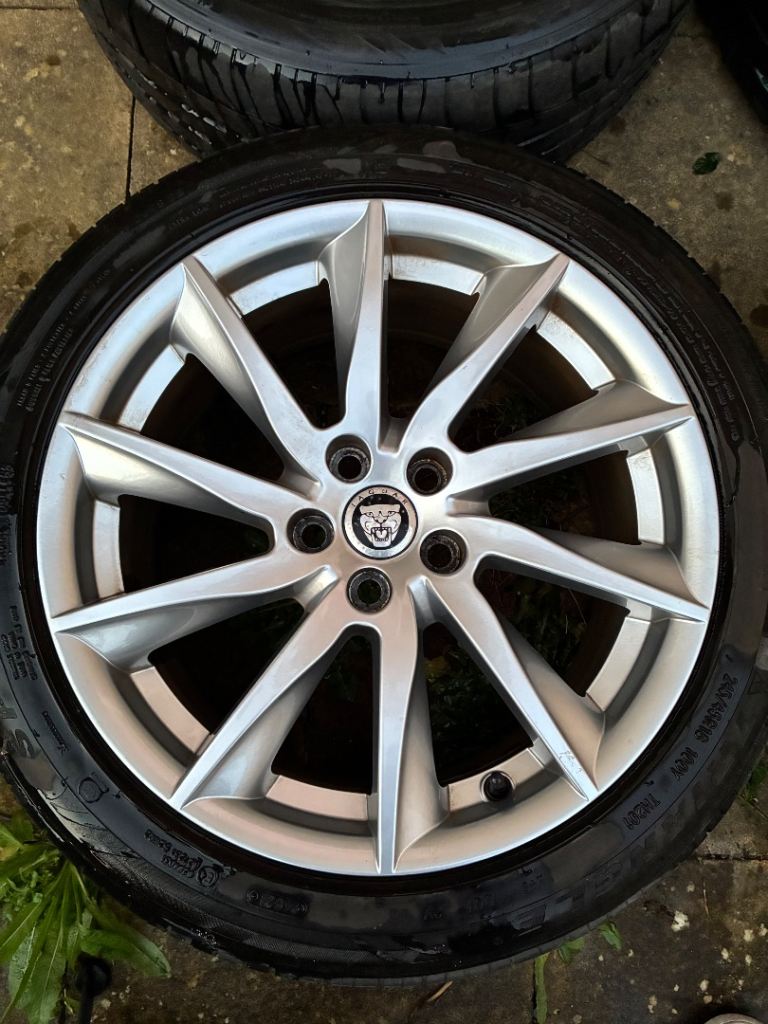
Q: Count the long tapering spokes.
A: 10